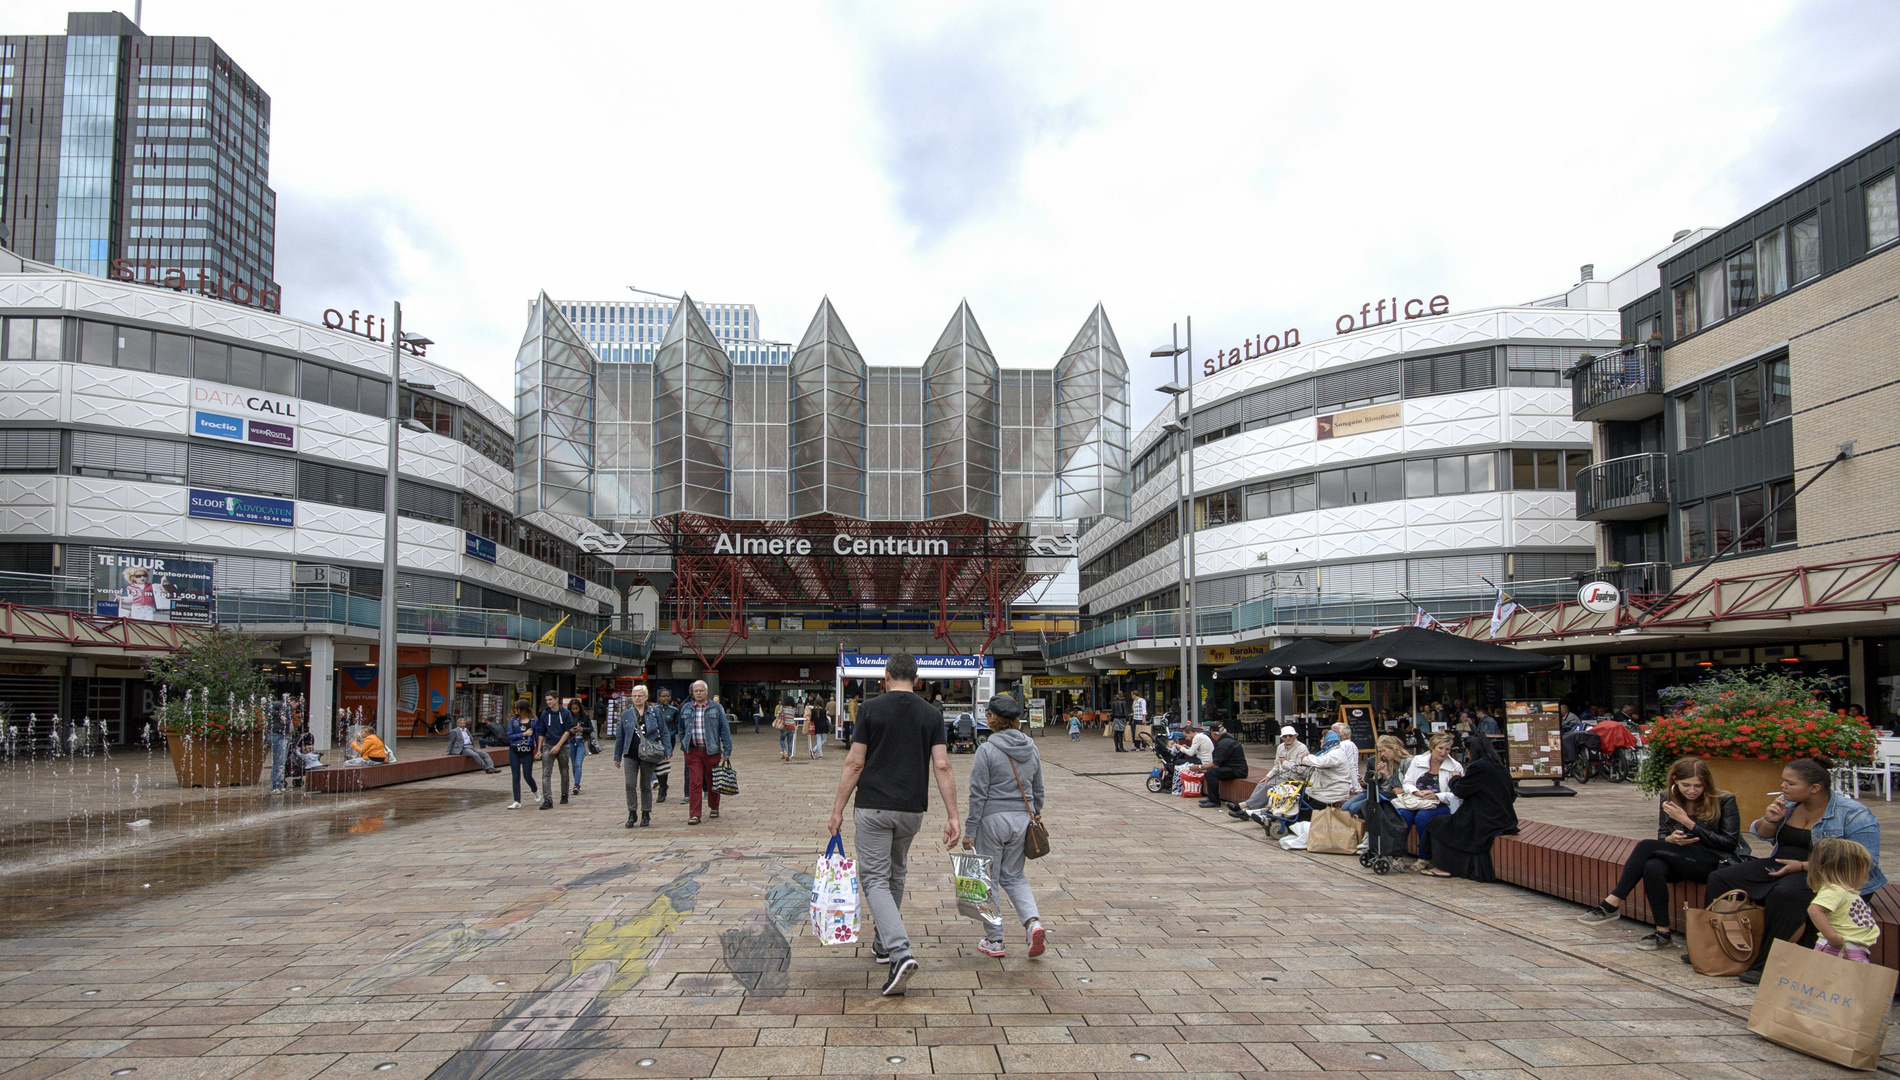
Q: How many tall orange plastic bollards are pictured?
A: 0